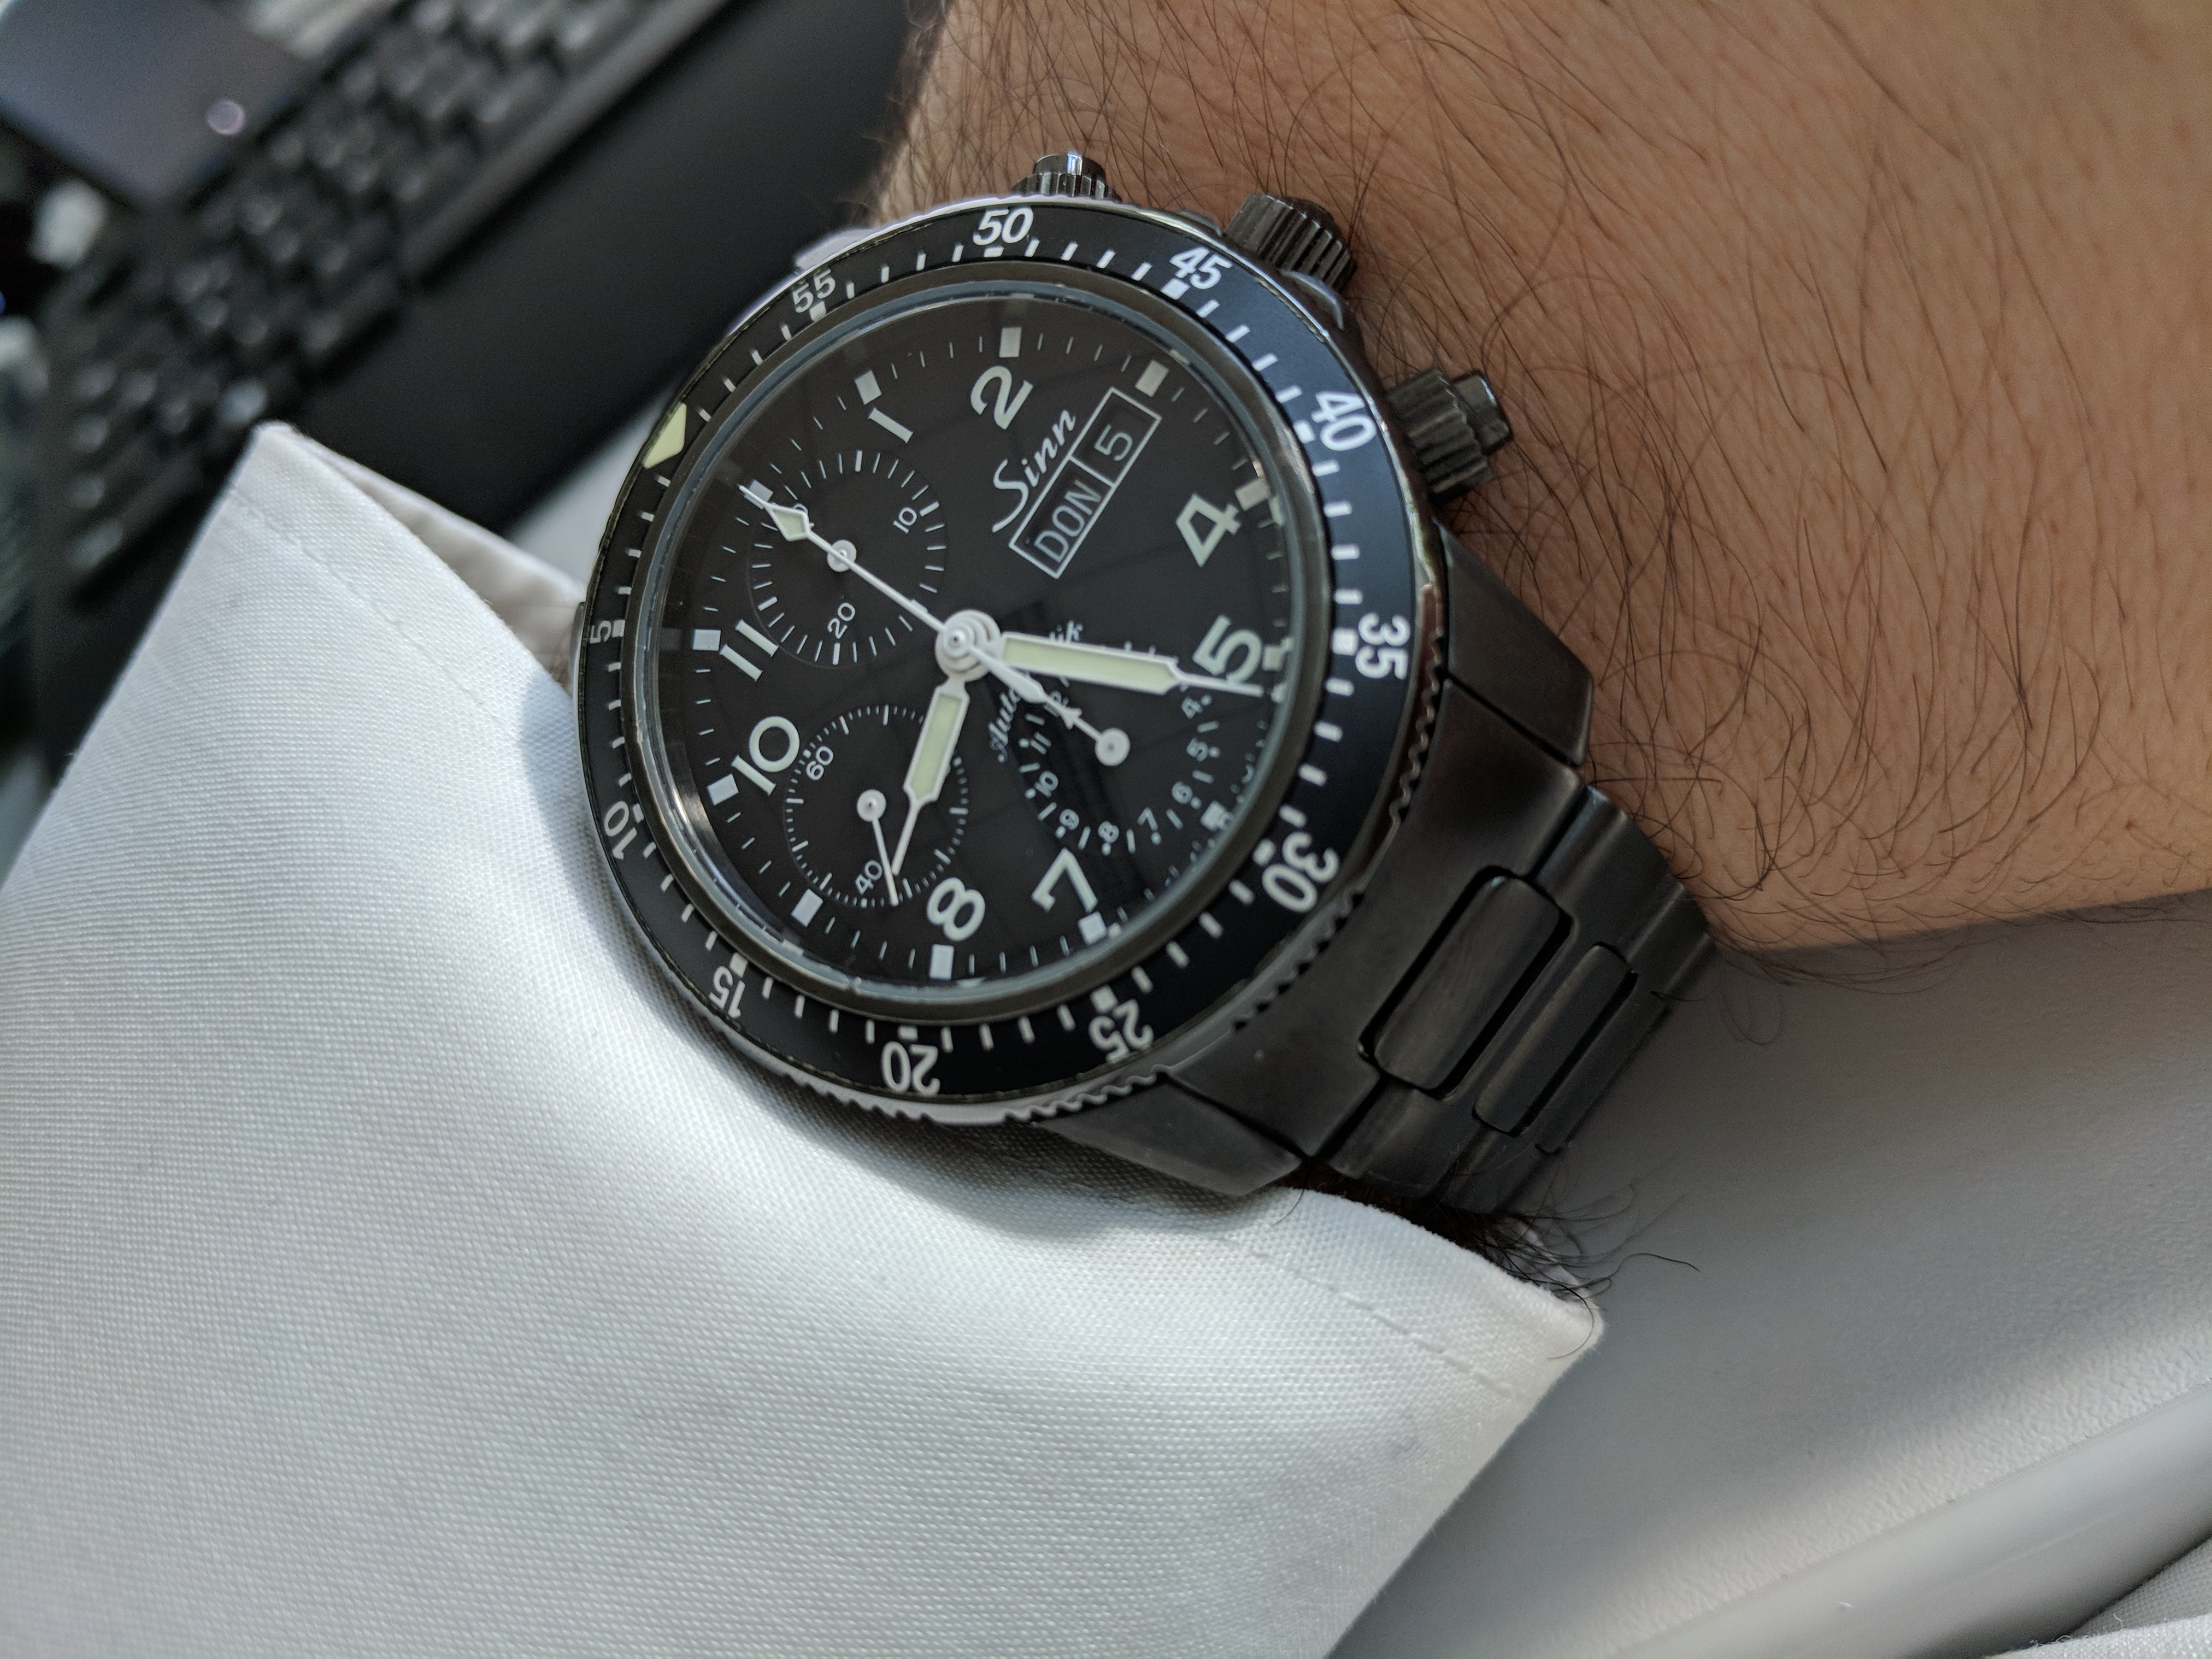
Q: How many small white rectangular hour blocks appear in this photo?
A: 12